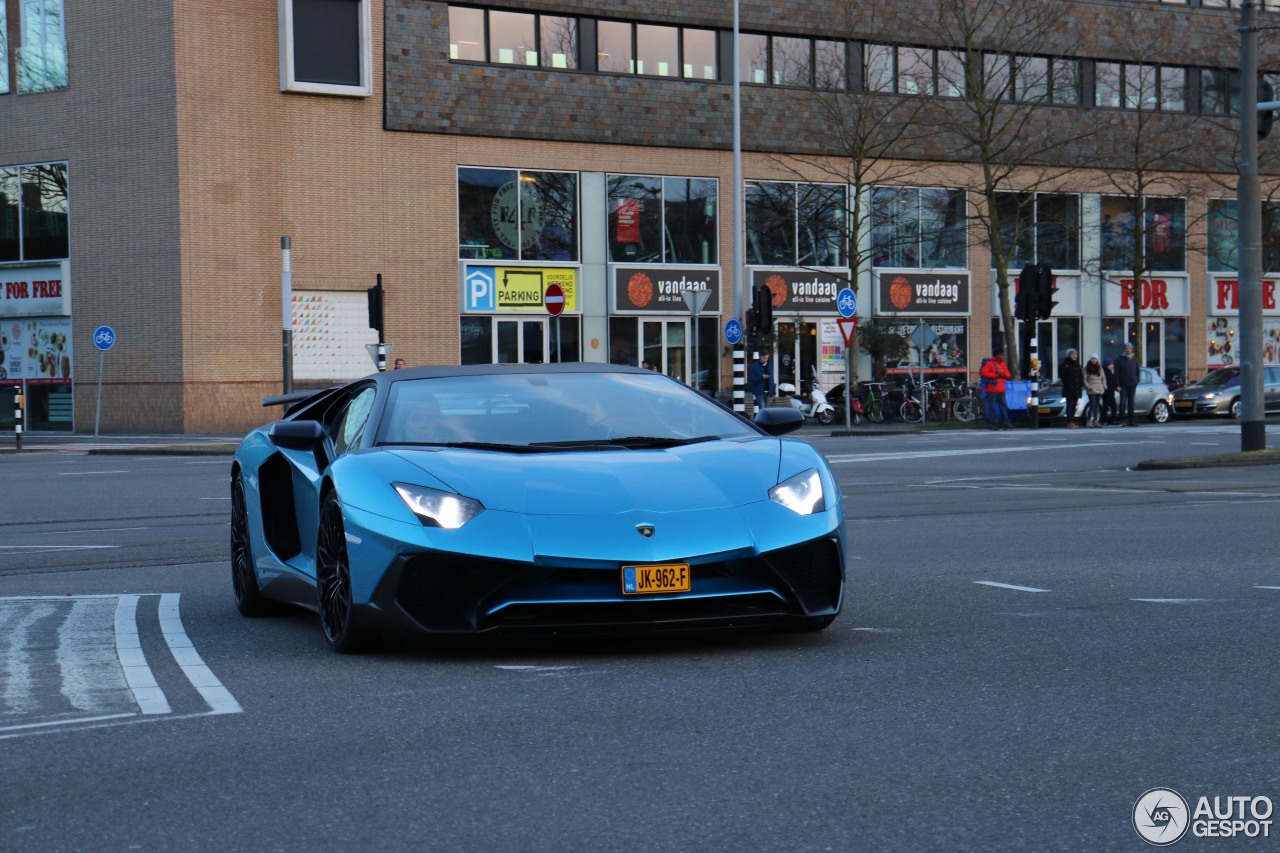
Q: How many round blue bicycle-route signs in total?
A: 3